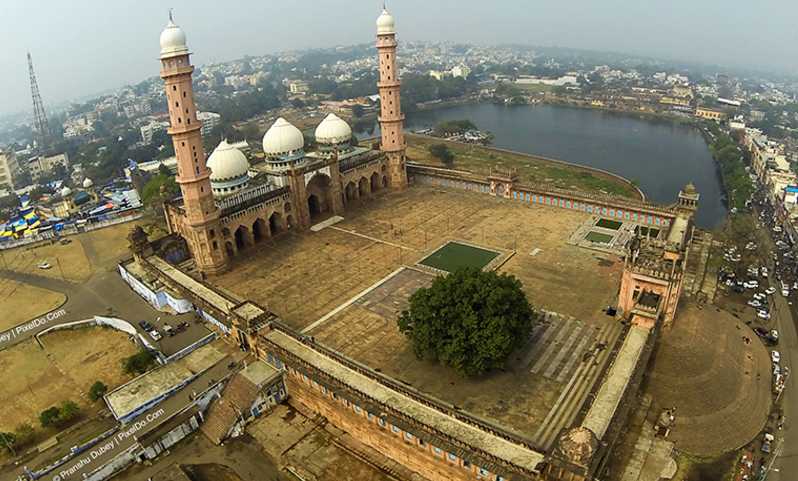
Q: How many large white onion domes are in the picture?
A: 3